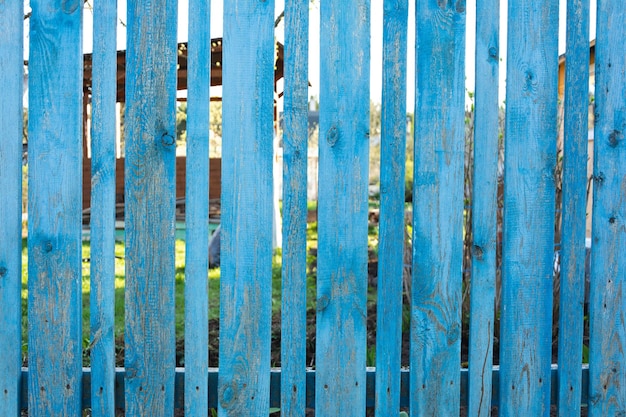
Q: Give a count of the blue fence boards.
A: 14